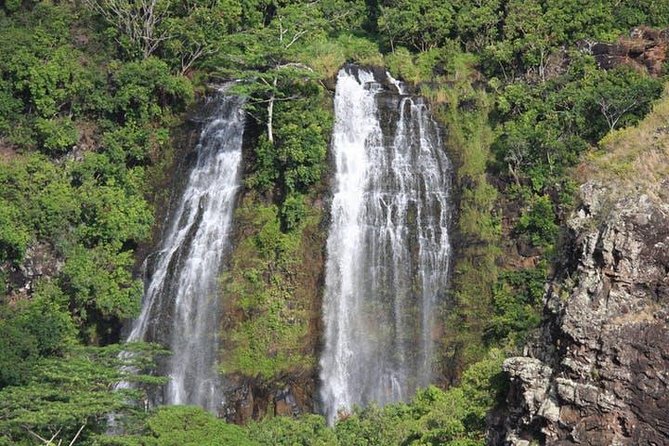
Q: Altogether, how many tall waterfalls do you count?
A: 2